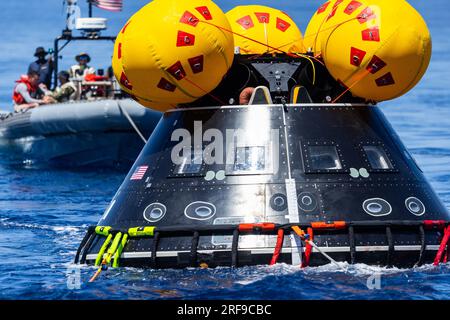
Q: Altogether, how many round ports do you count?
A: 6